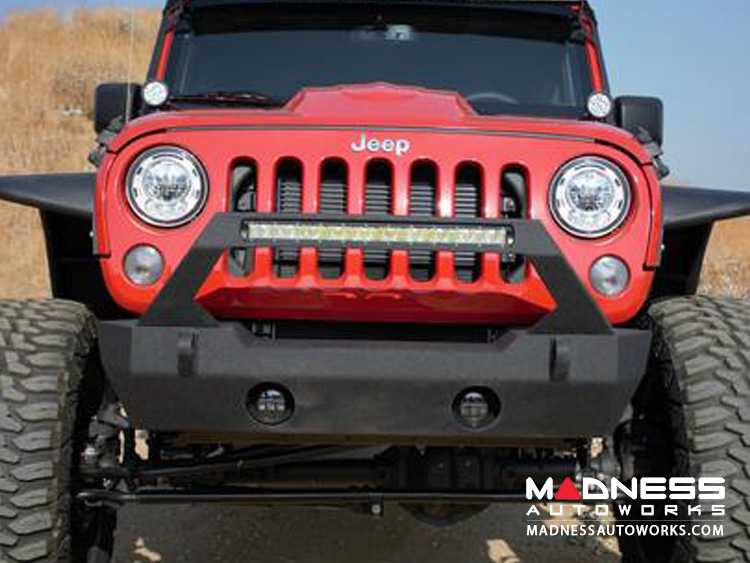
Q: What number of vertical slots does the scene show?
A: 7